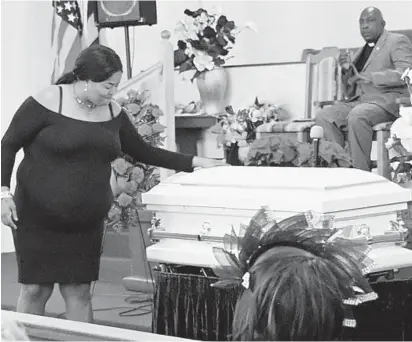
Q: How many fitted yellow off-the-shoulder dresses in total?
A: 0